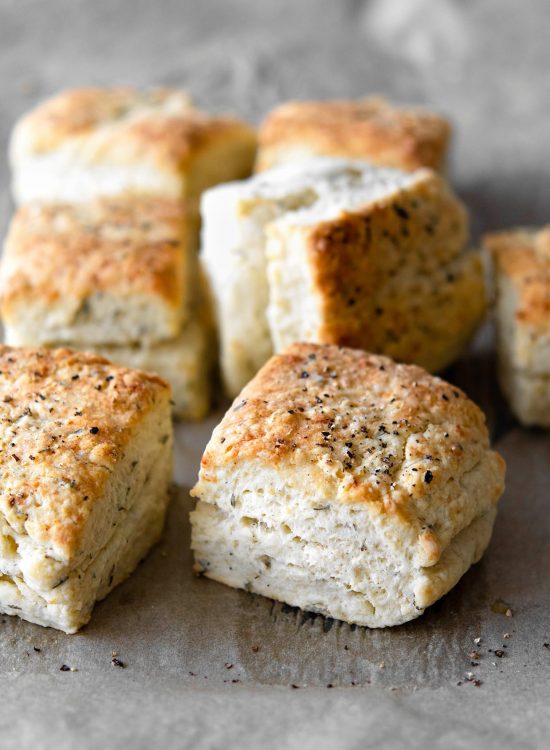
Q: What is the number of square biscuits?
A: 7